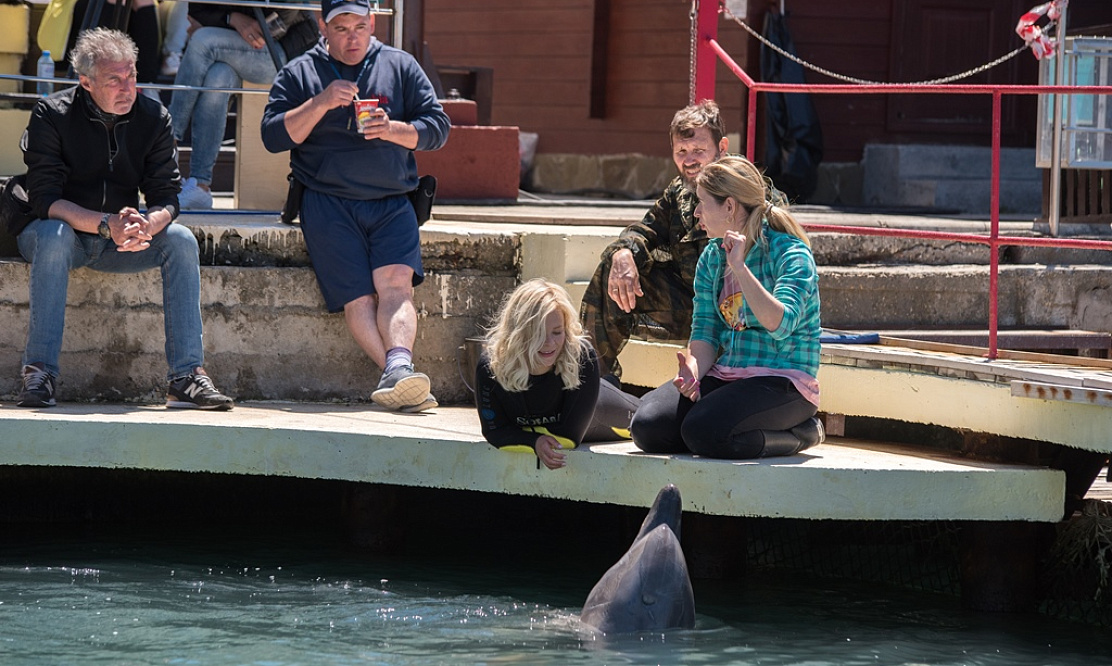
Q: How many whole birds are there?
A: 0